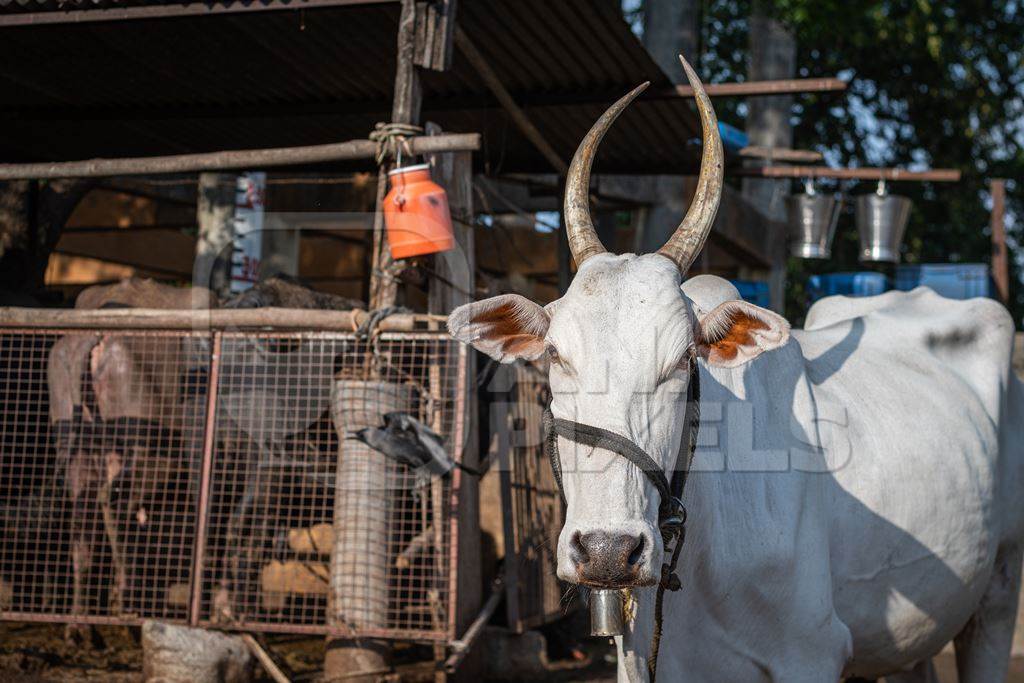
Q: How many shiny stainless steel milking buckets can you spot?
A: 2